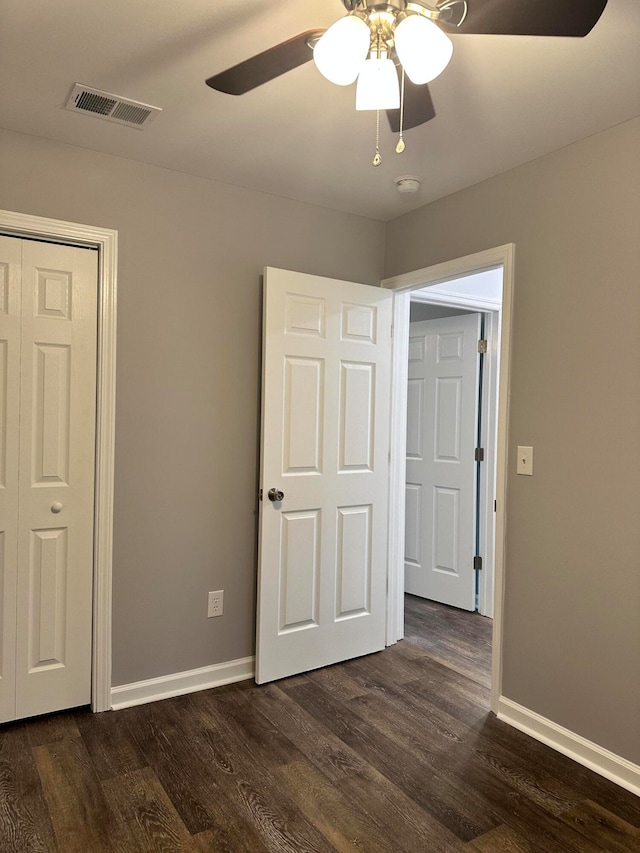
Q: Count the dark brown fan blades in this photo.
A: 3